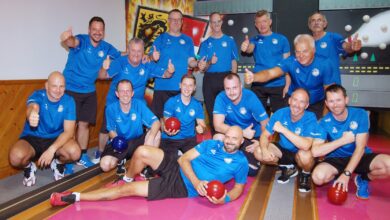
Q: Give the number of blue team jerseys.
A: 14